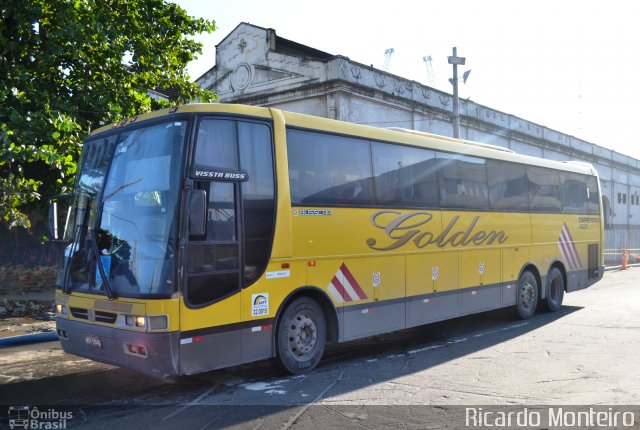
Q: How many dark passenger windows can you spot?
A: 7